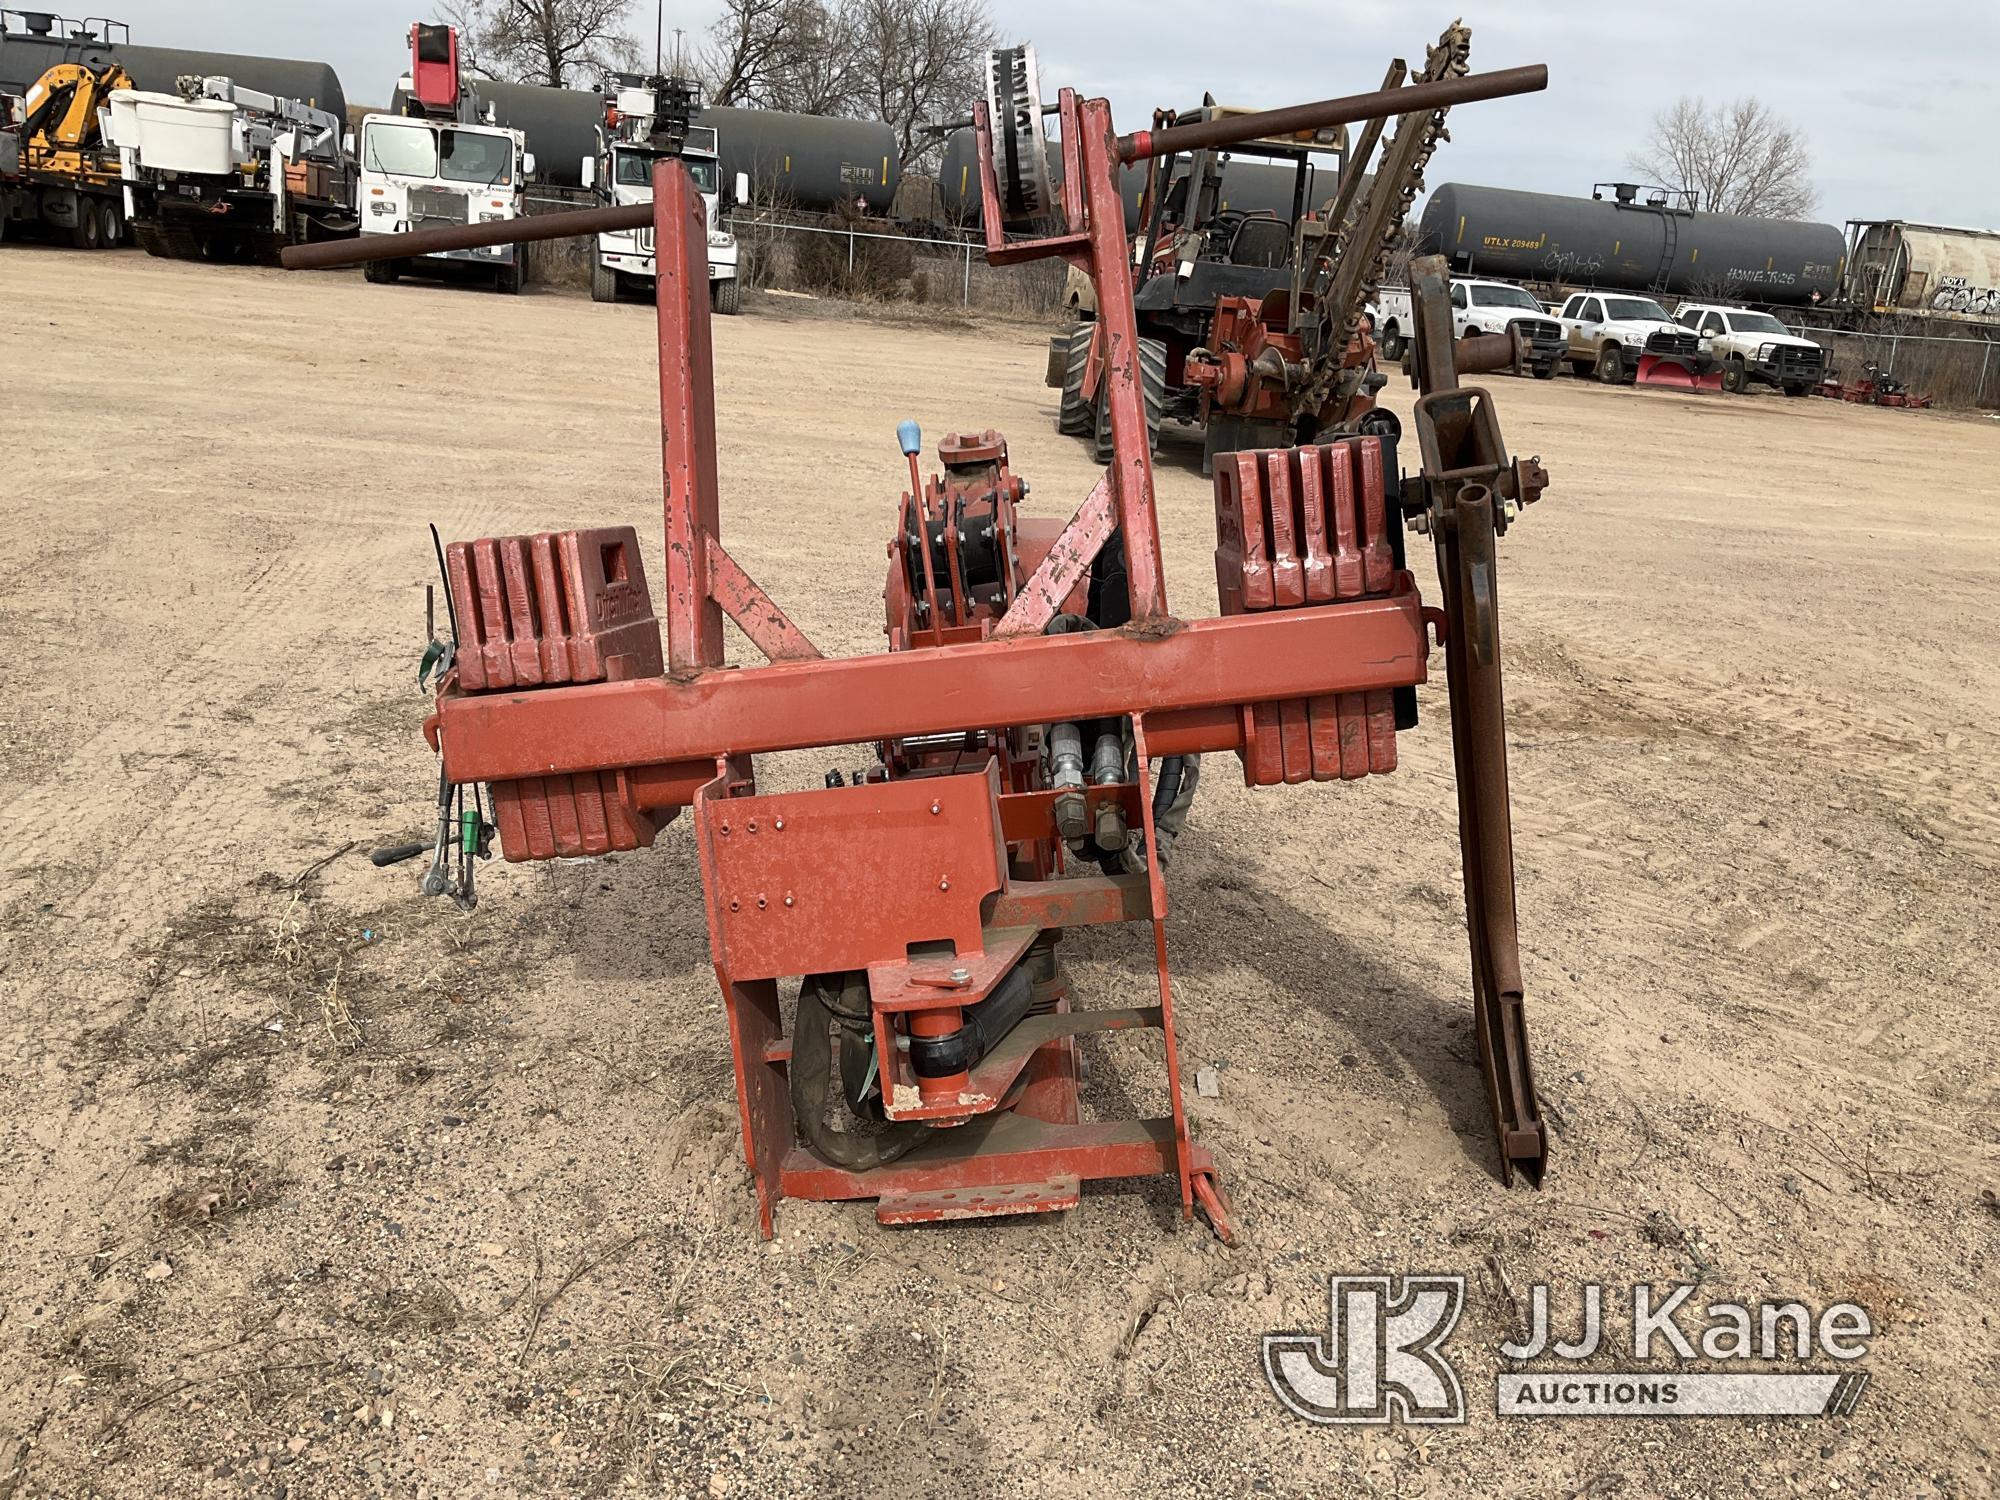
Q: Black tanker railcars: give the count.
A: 4